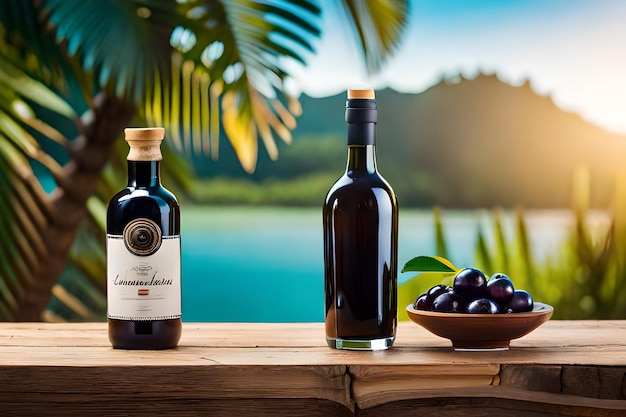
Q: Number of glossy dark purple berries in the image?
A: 8